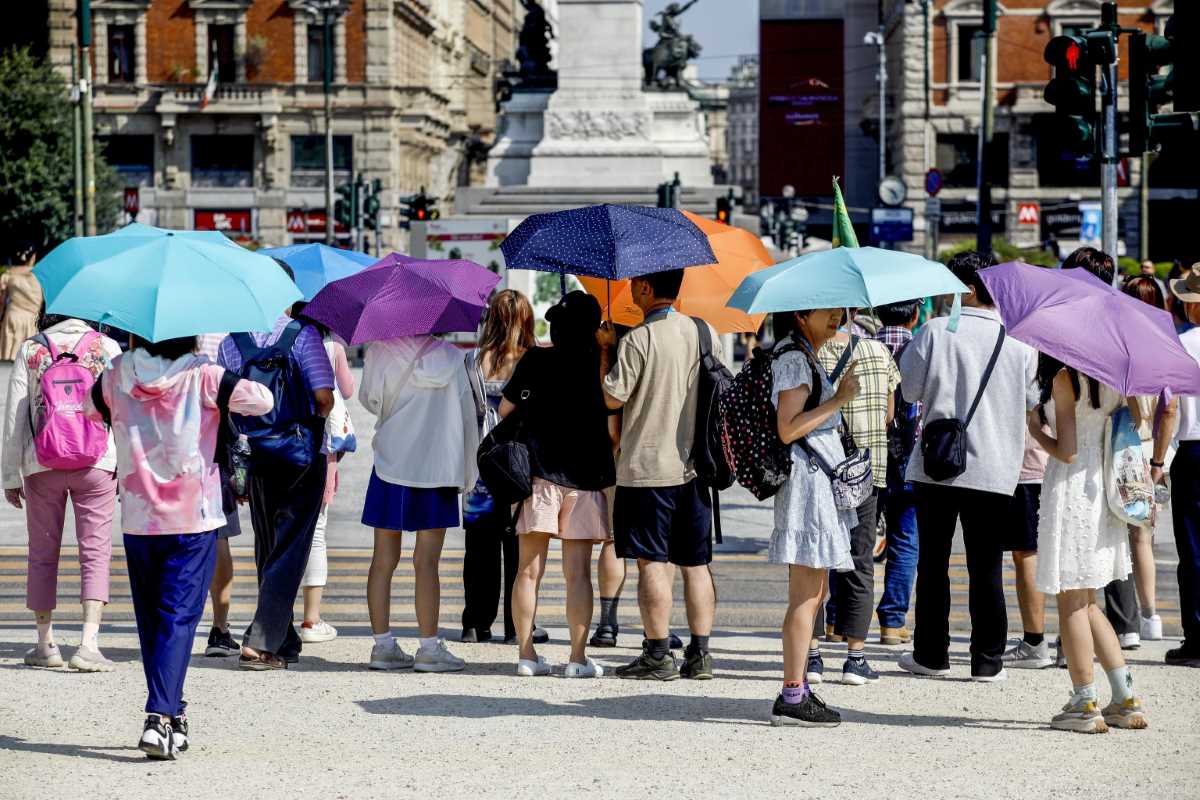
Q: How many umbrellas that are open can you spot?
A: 7